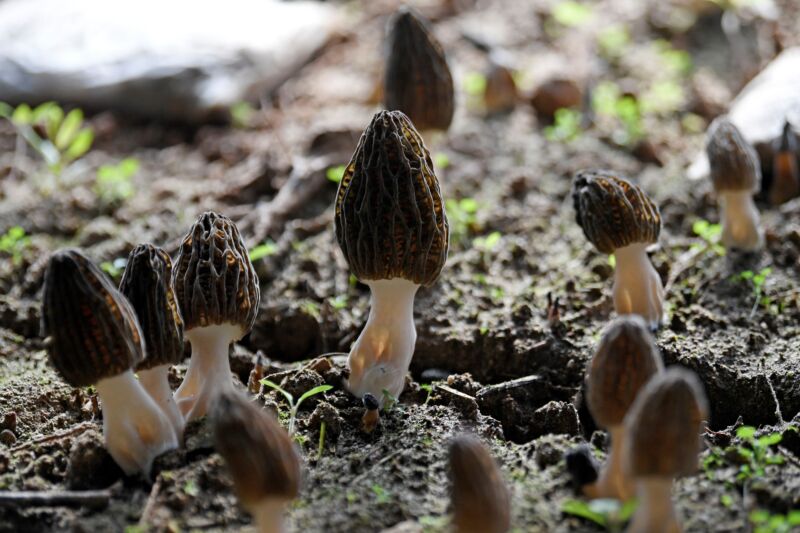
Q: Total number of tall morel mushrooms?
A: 11